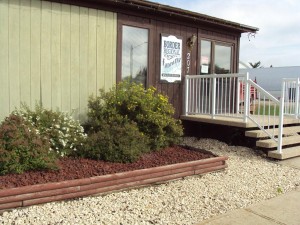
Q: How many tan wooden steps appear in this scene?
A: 3